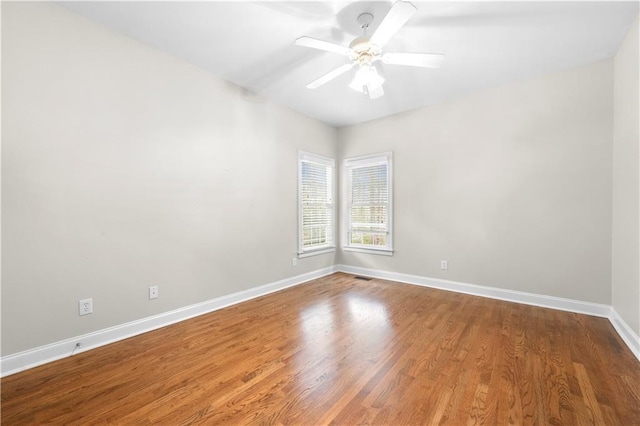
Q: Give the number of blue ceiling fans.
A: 0